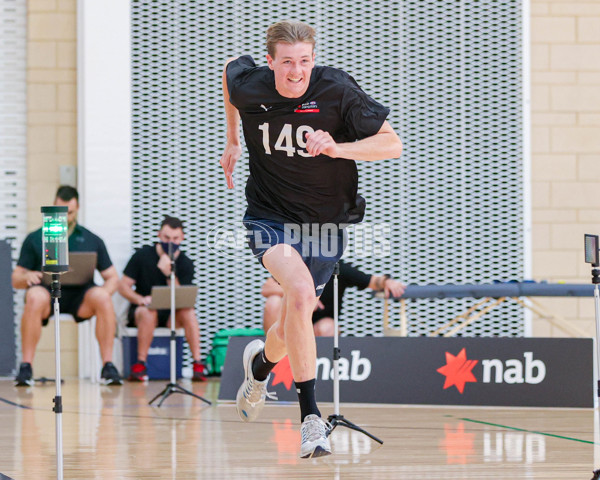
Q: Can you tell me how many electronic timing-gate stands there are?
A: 4